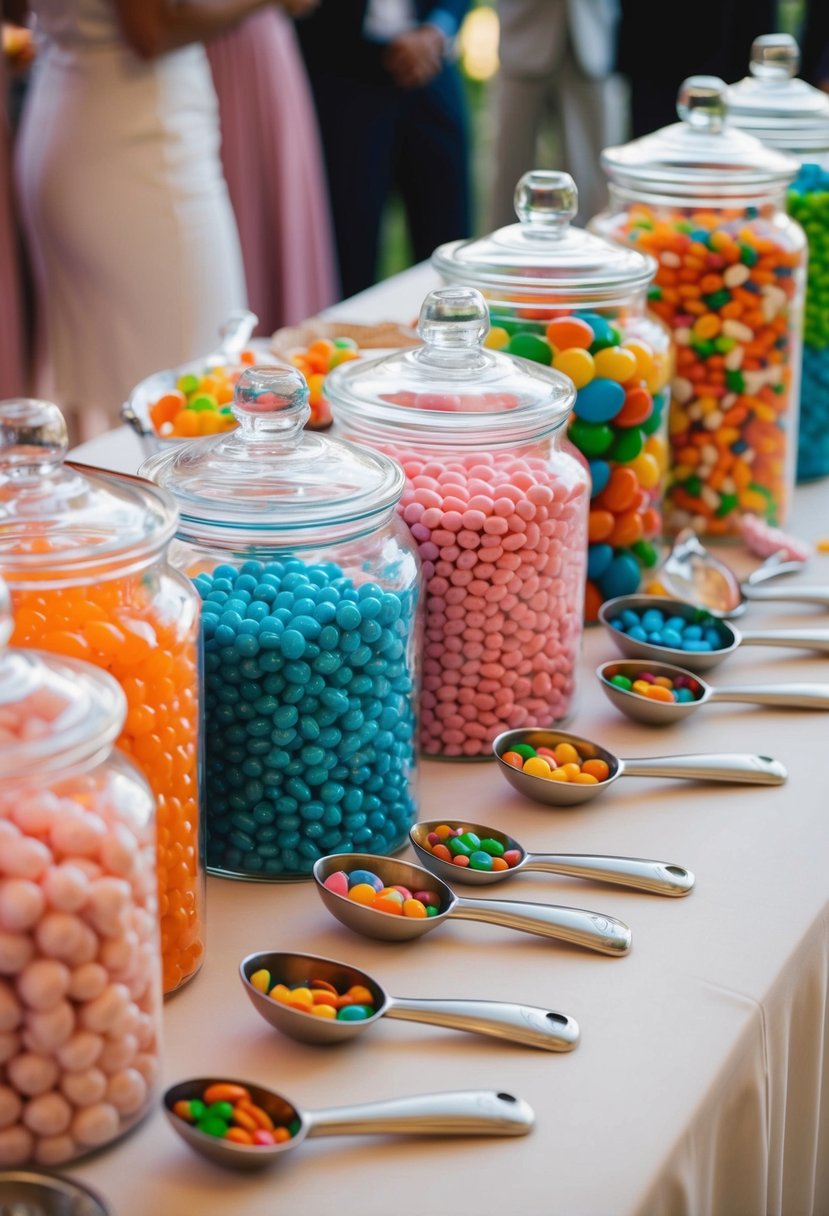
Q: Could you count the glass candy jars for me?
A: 7